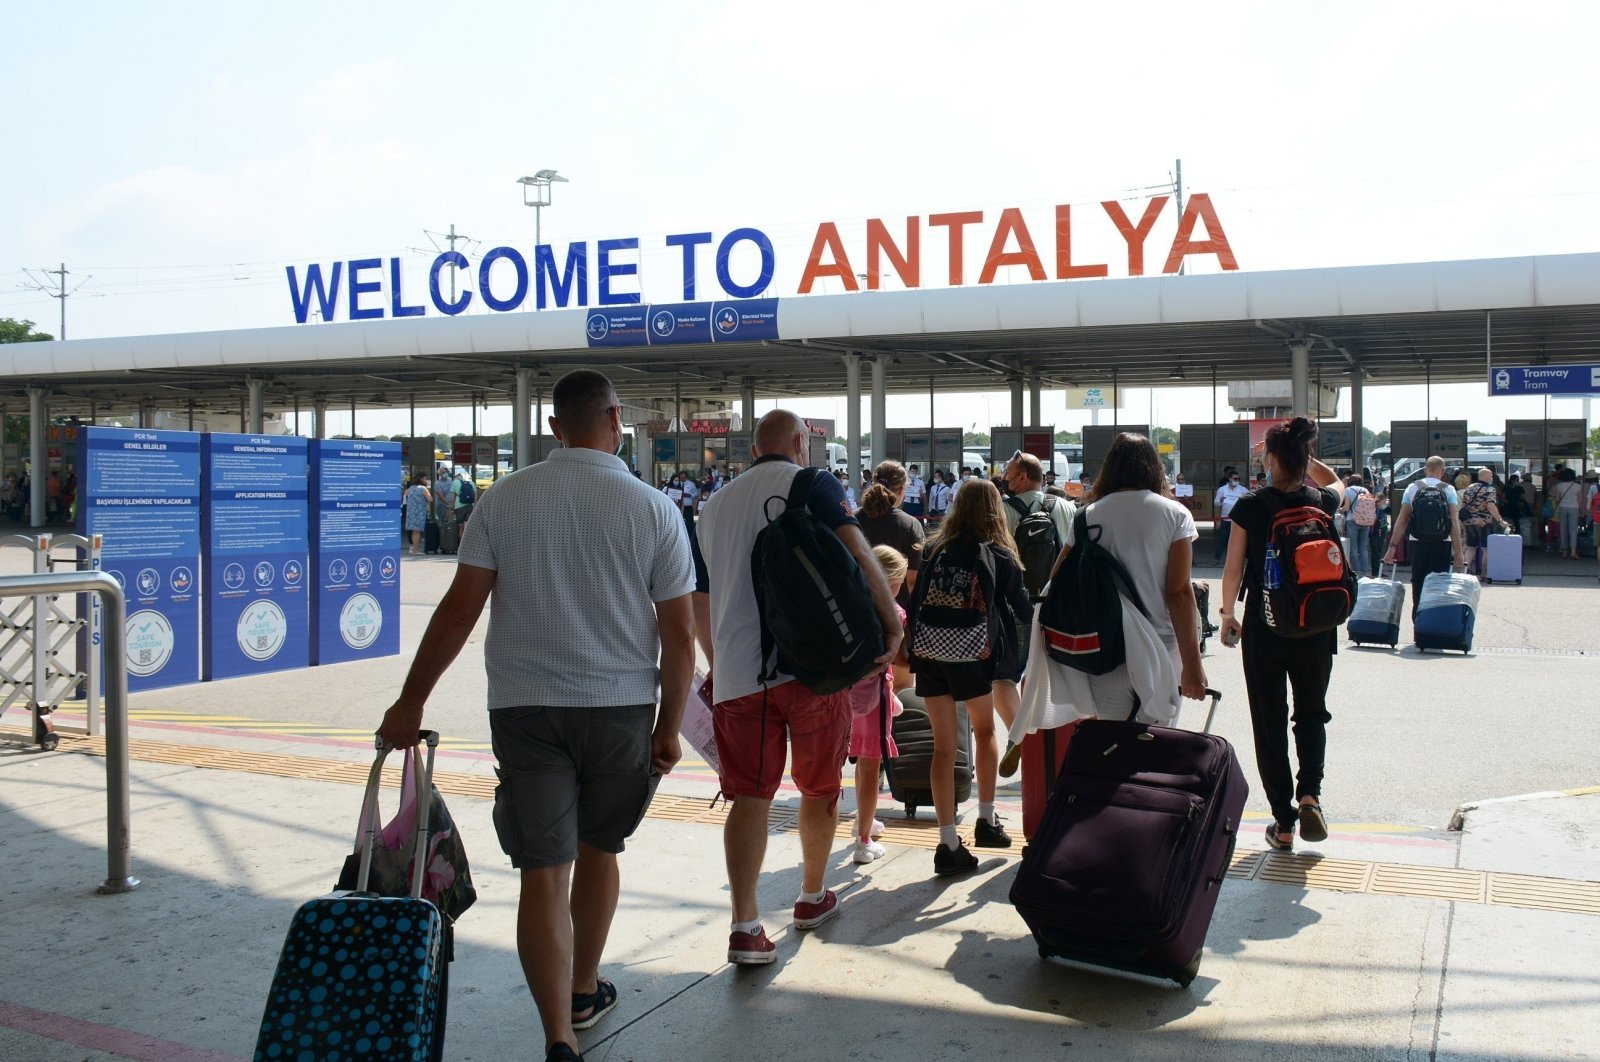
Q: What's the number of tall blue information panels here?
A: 3